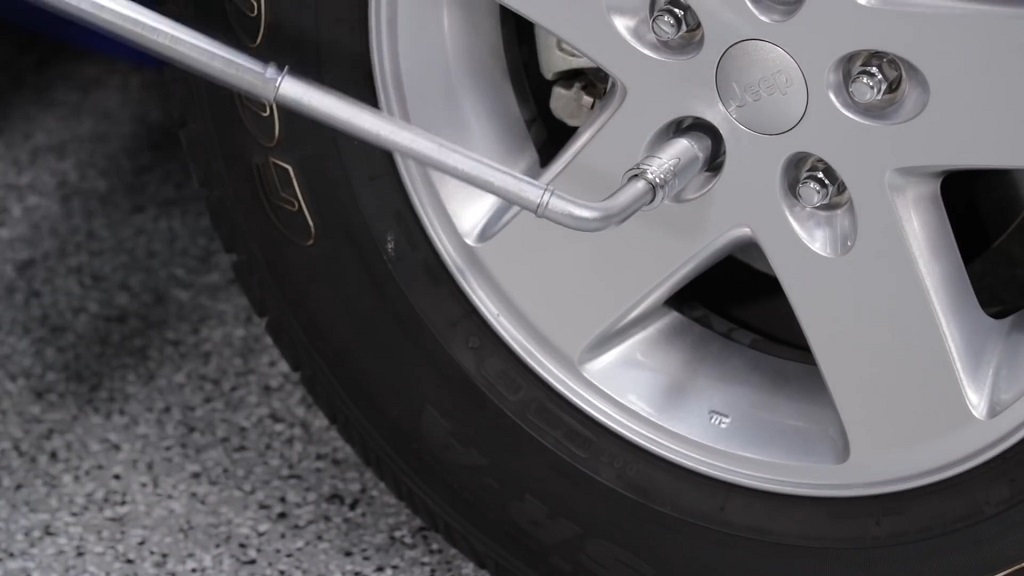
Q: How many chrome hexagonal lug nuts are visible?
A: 3